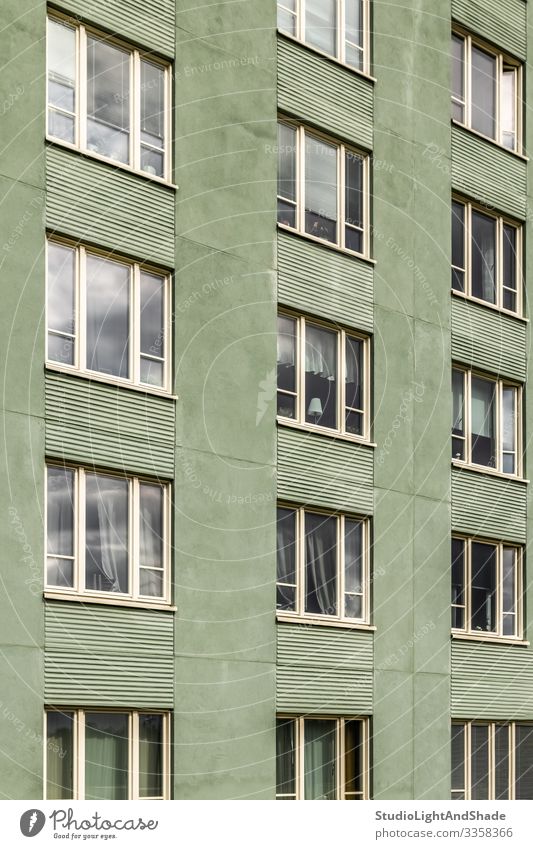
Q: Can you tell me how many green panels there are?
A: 13